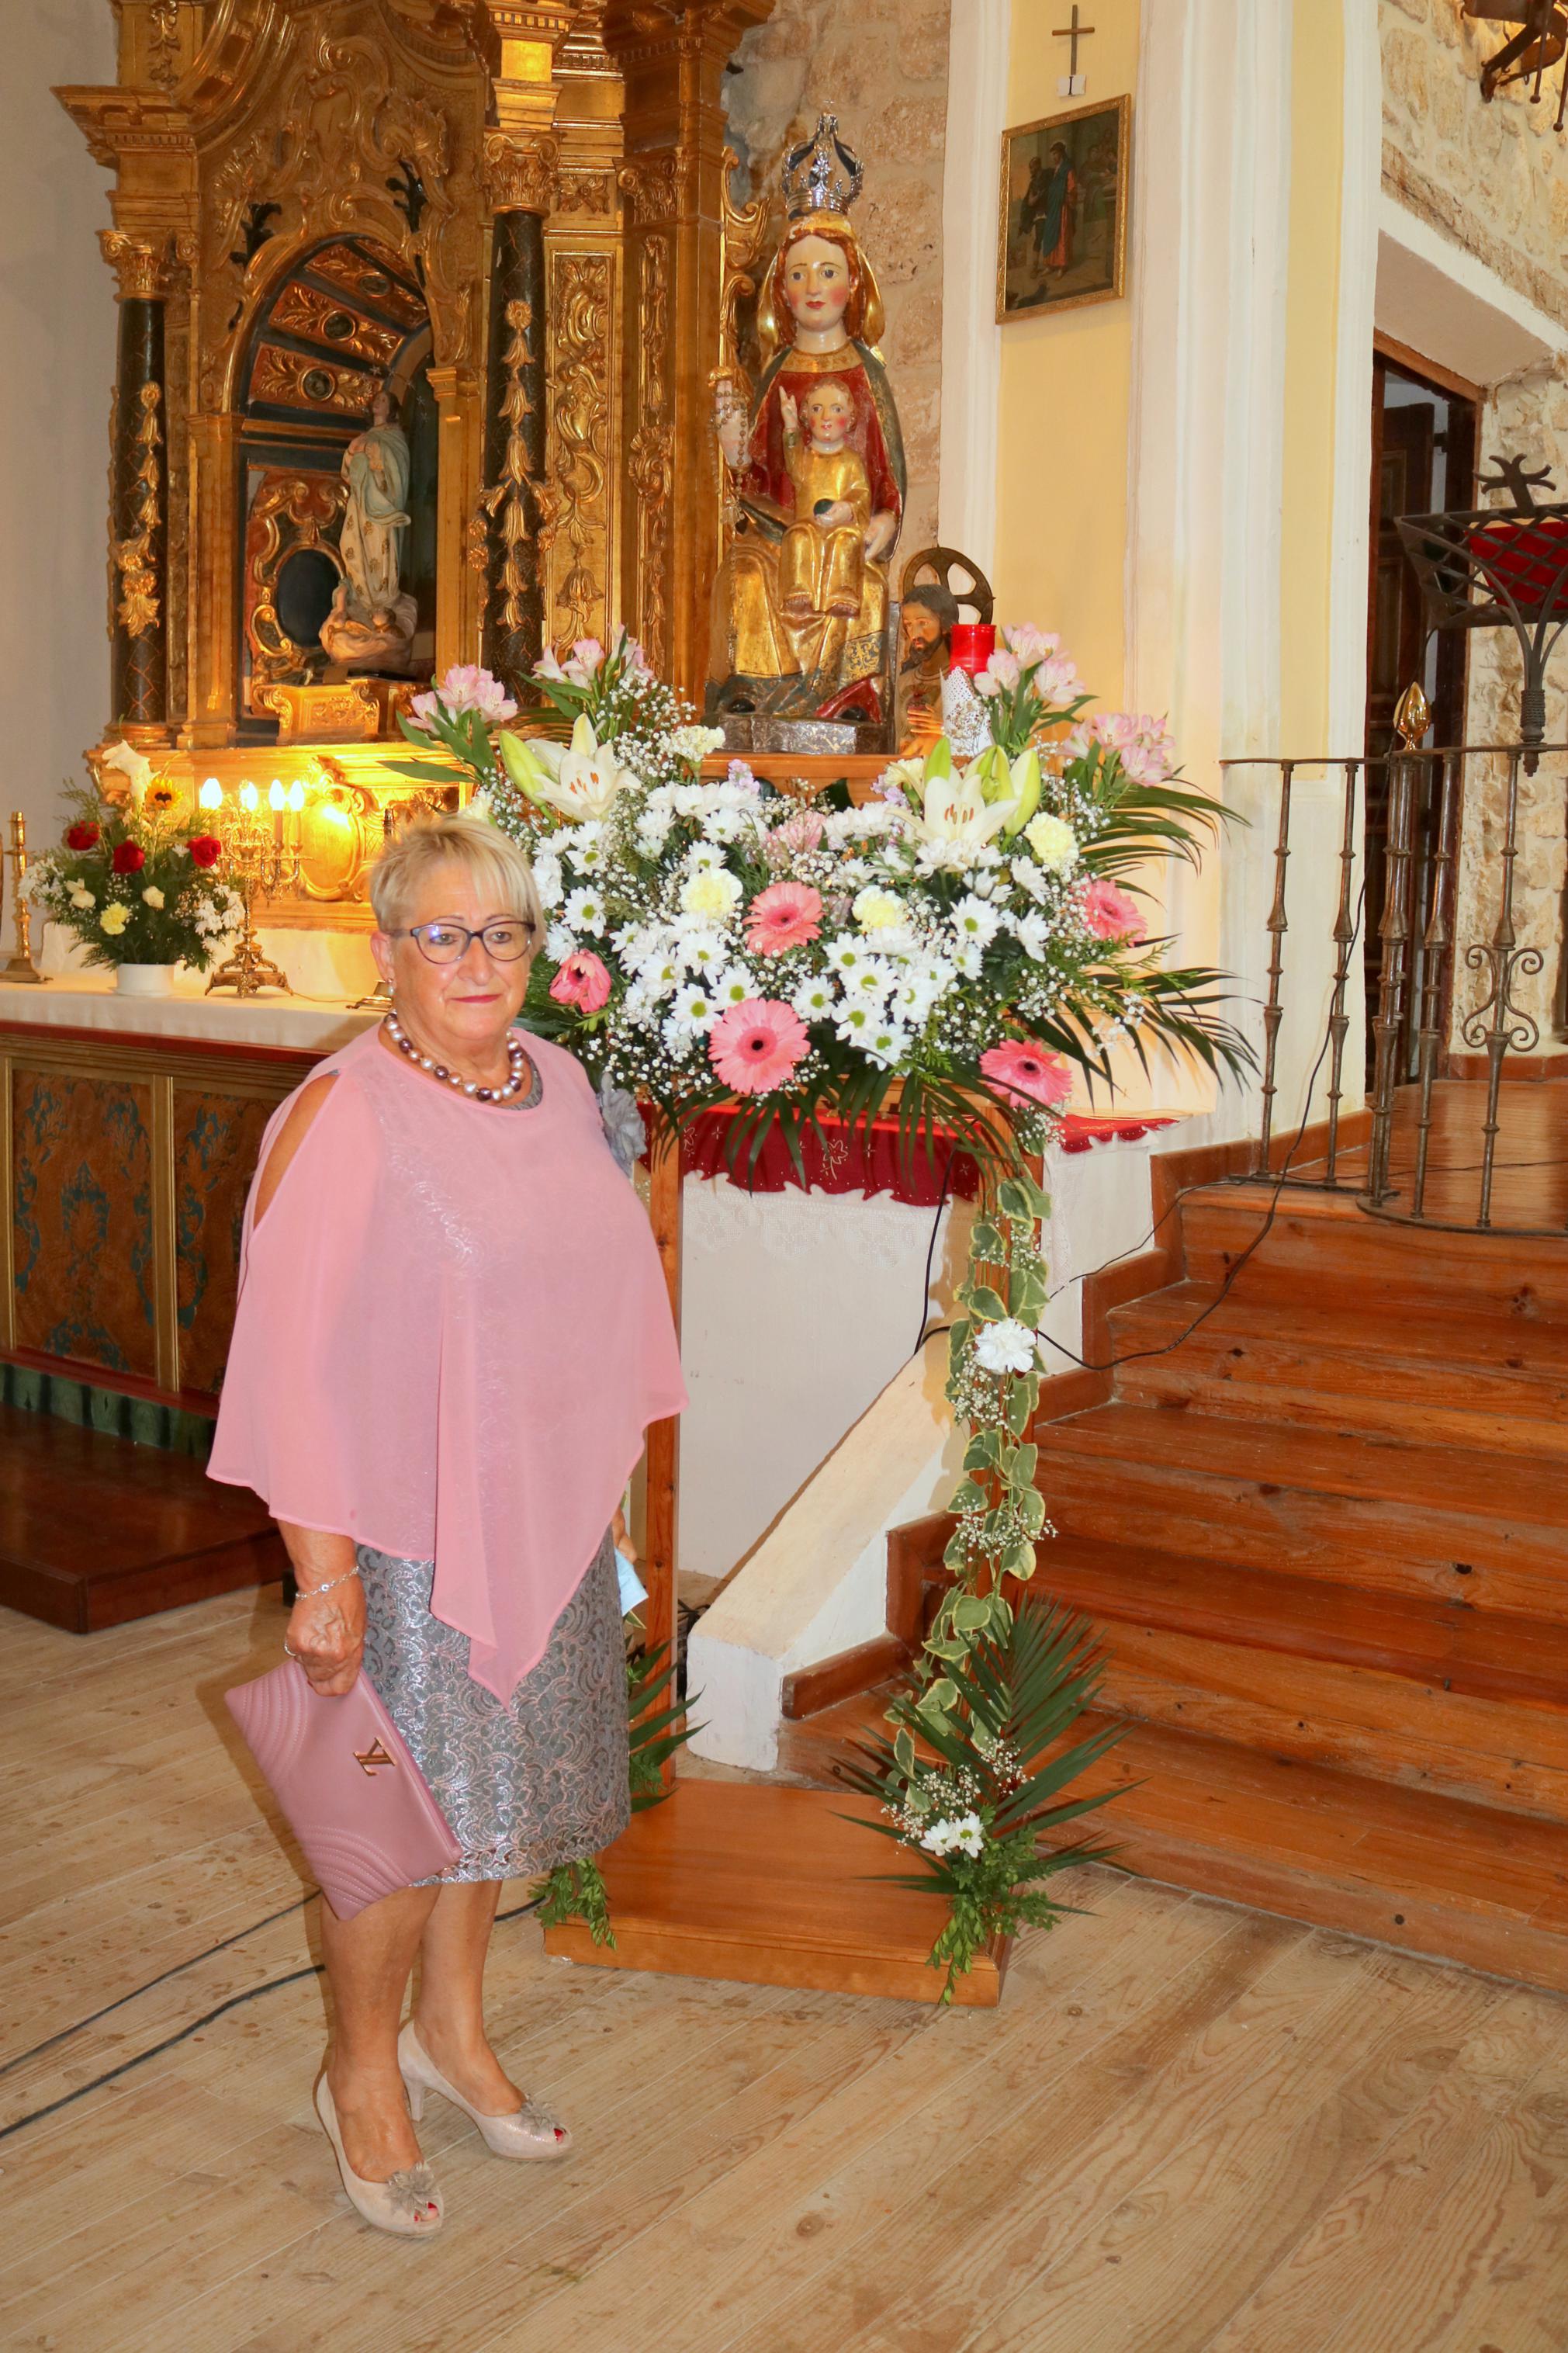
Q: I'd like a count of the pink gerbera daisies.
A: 5